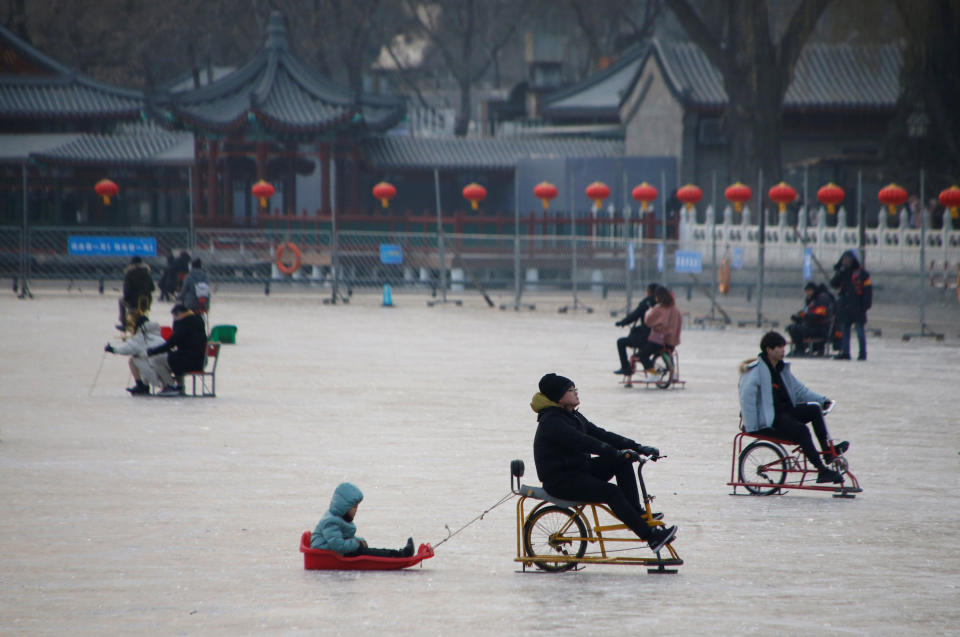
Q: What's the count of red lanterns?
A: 13